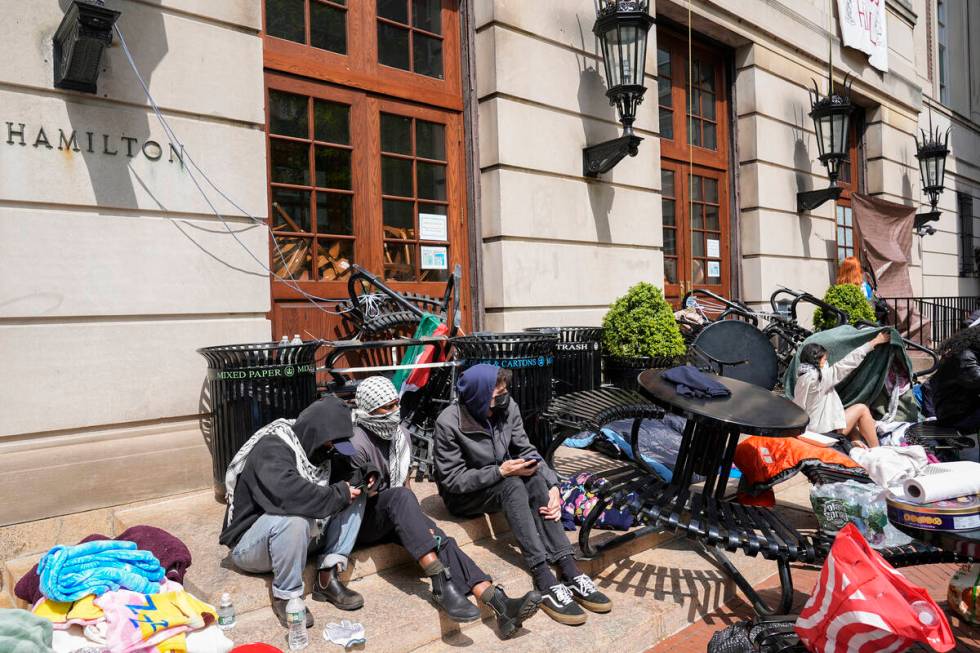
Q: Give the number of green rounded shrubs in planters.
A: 2